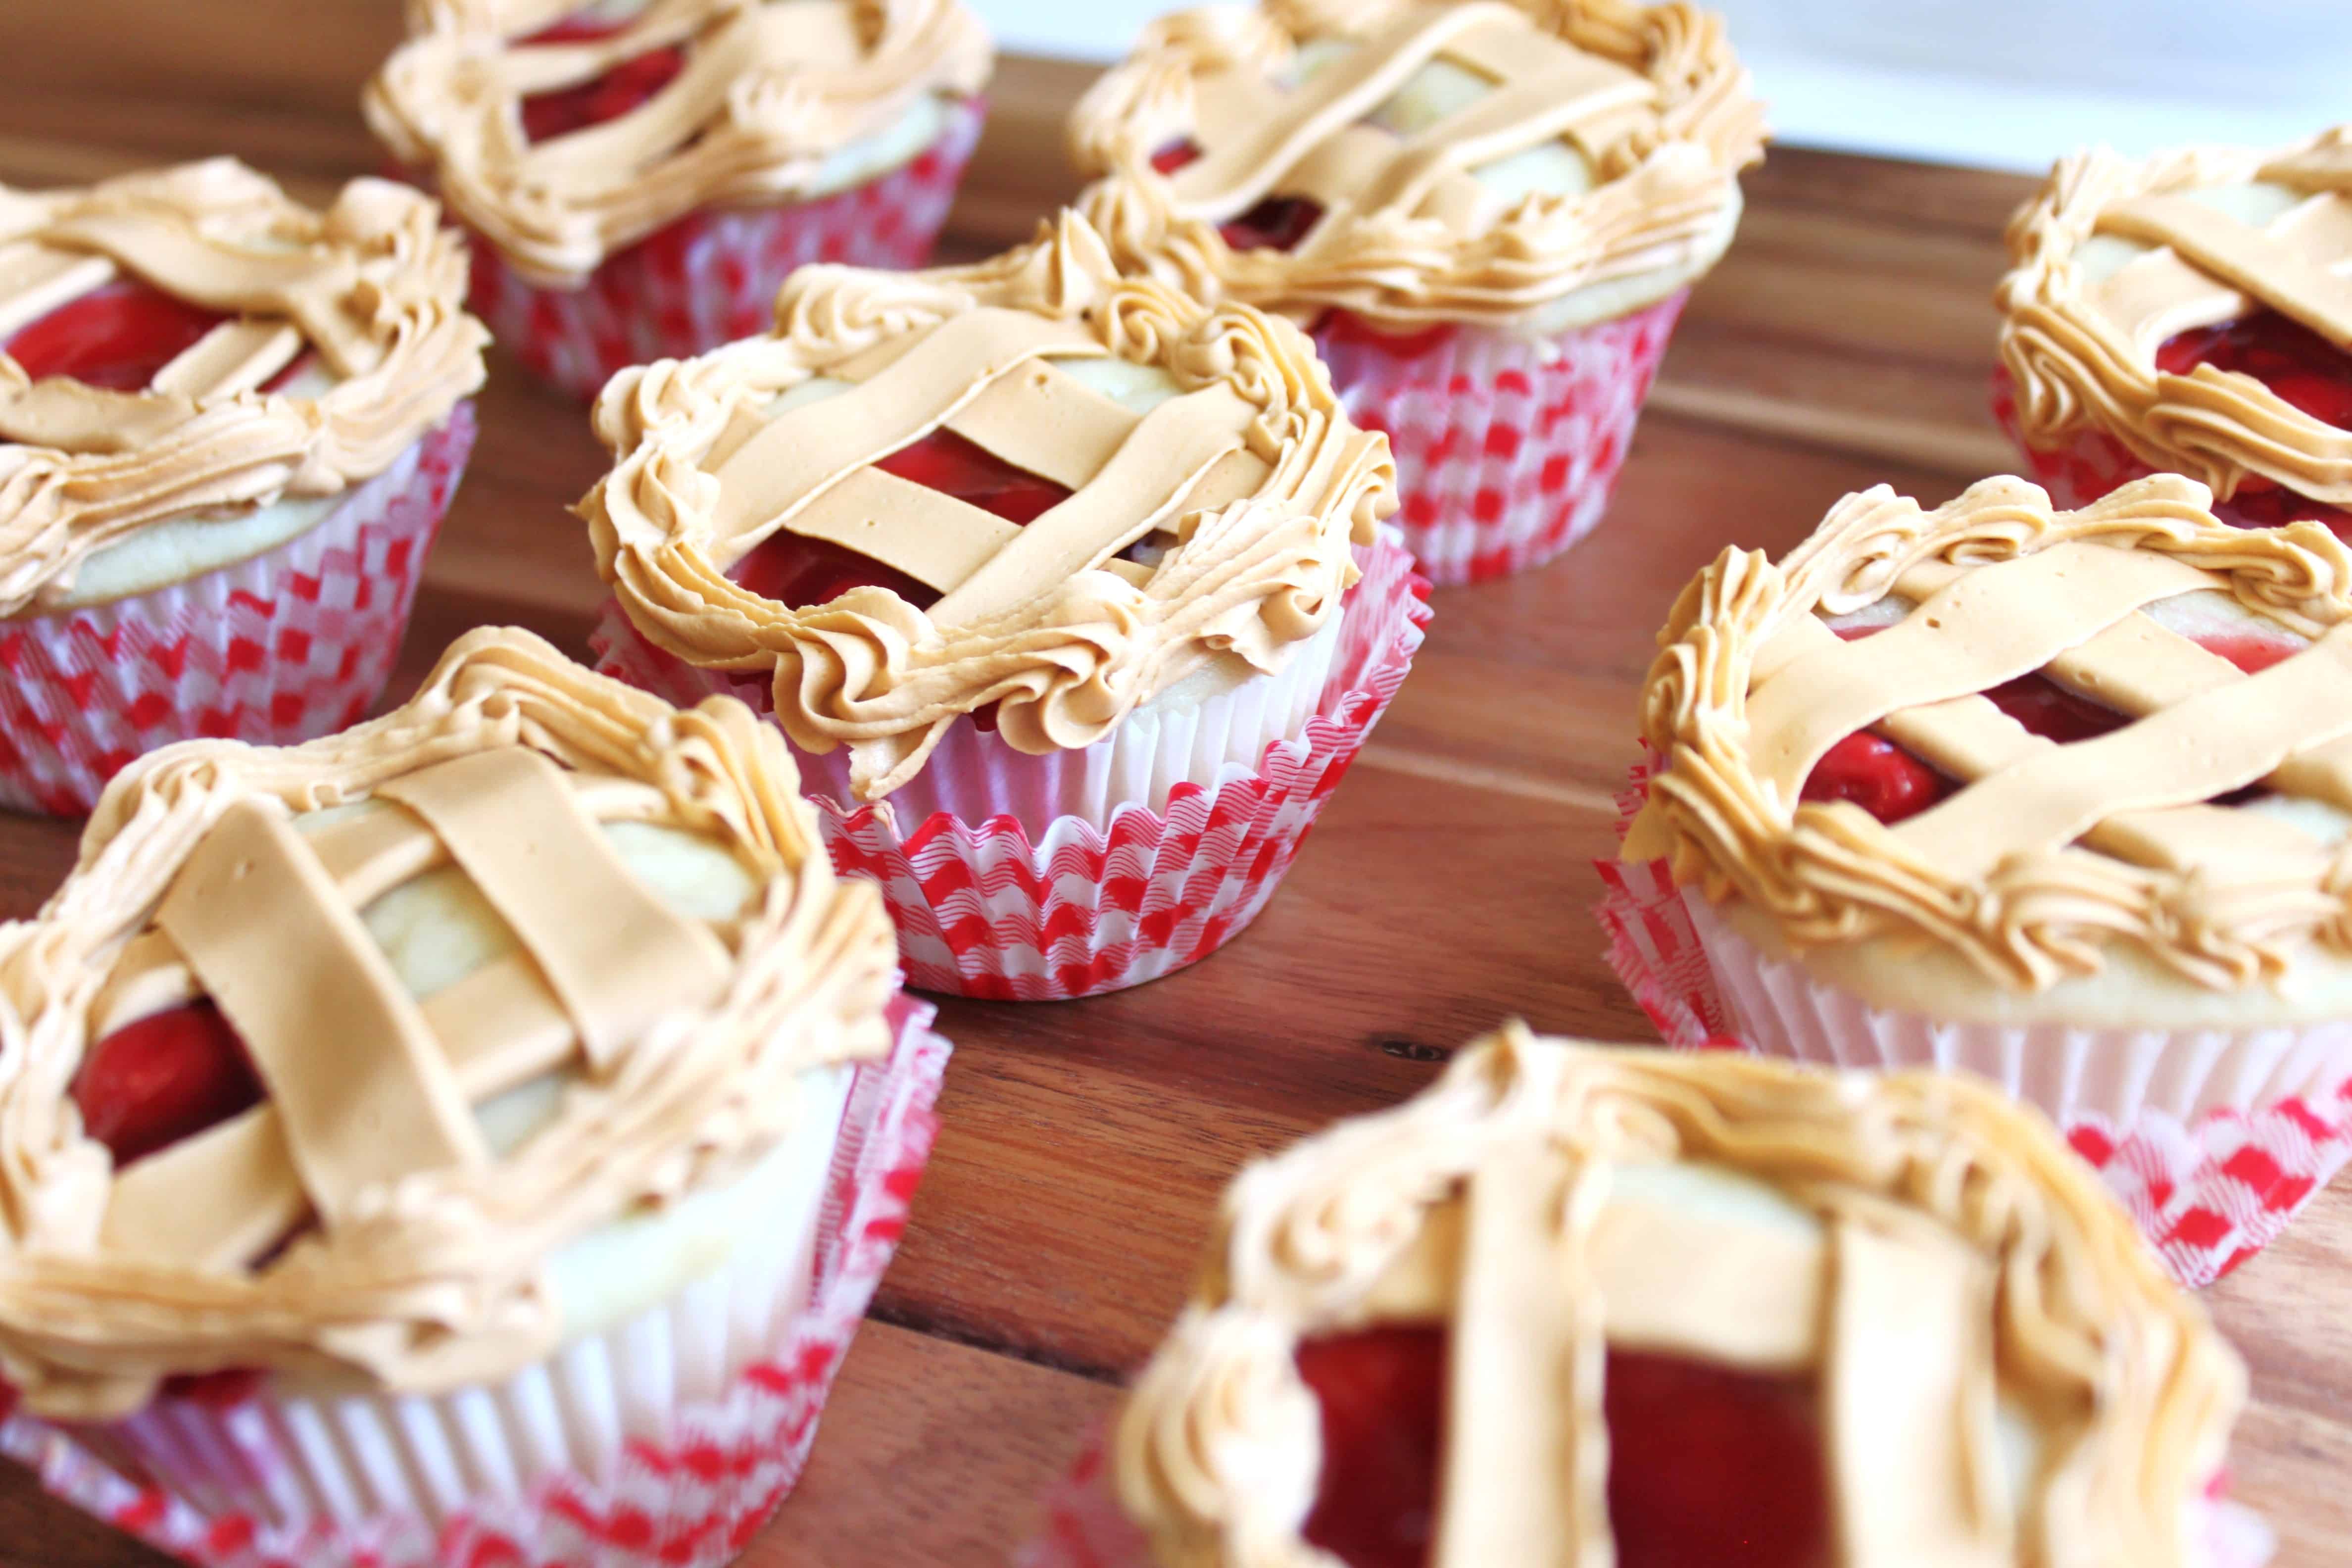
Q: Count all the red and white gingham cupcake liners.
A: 8